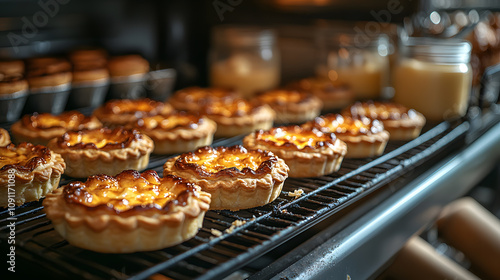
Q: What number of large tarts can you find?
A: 15